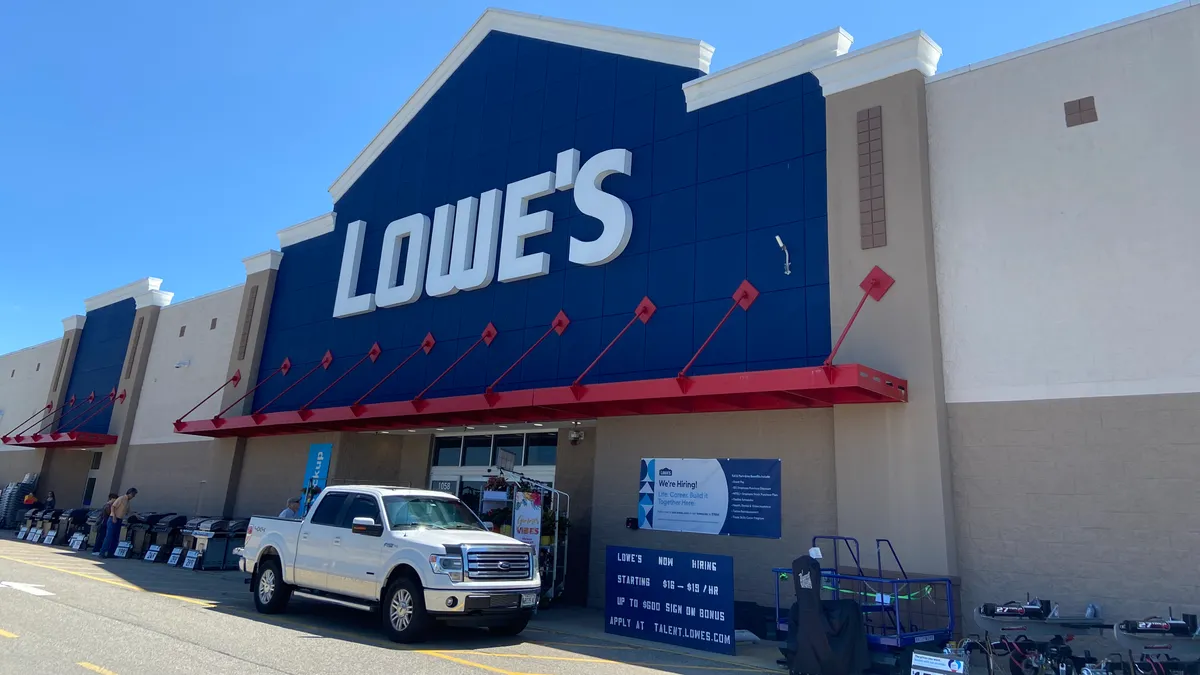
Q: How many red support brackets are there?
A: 15